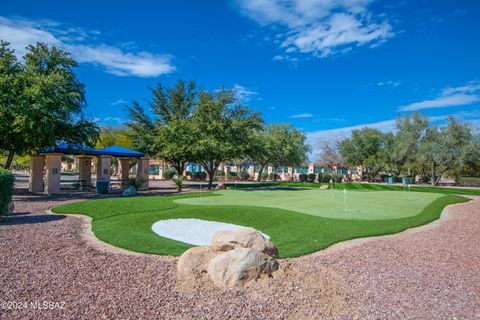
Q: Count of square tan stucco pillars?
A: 6